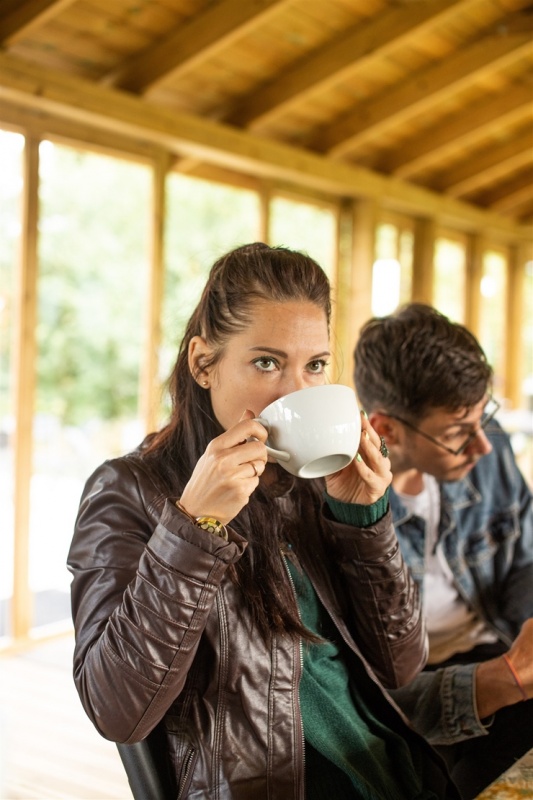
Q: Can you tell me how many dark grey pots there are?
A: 0